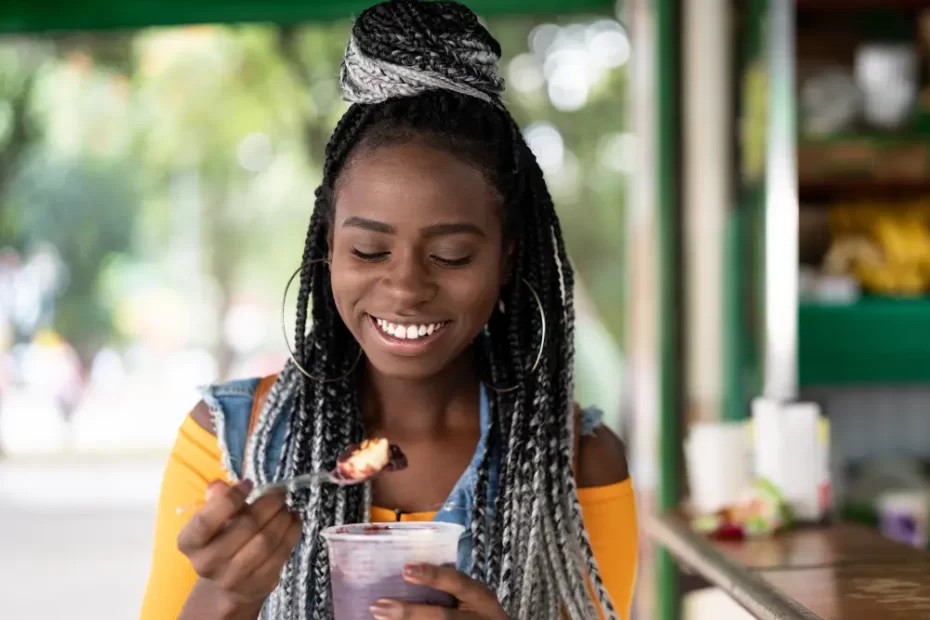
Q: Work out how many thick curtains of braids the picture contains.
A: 2